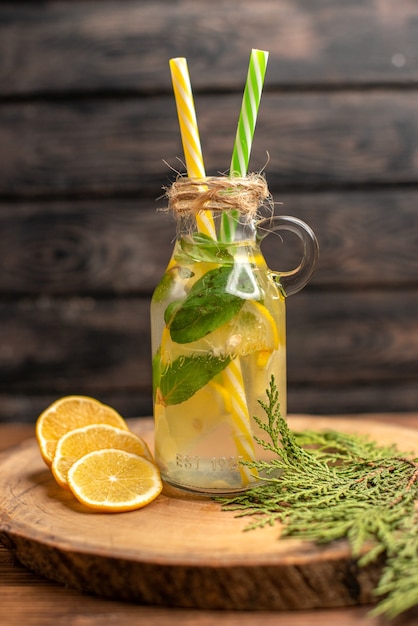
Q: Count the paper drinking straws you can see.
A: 2